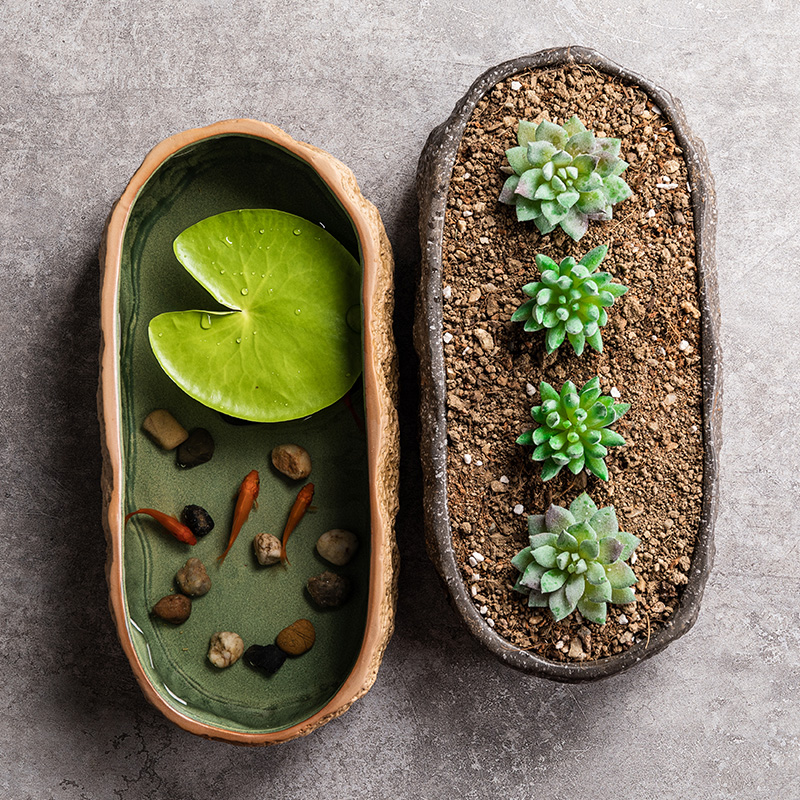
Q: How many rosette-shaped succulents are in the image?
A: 4